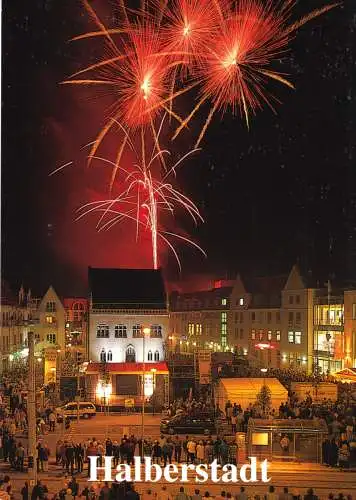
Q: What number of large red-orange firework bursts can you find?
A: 3